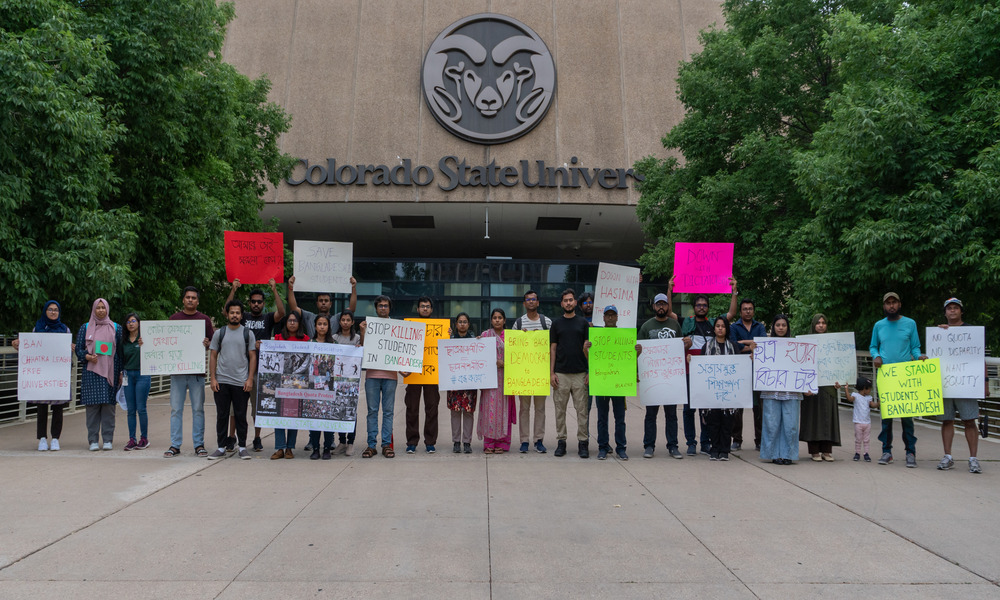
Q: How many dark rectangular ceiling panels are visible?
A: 2